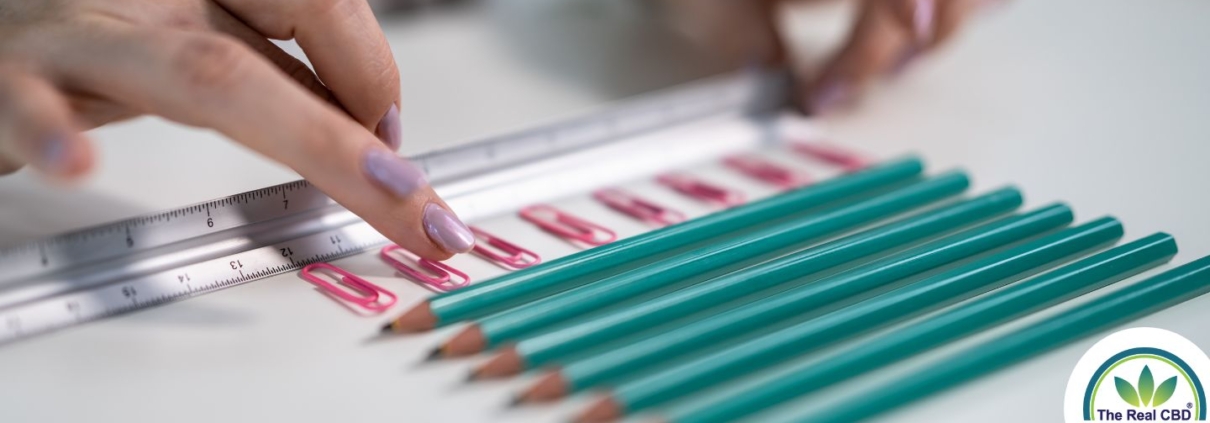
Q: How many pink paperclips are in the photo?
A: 8